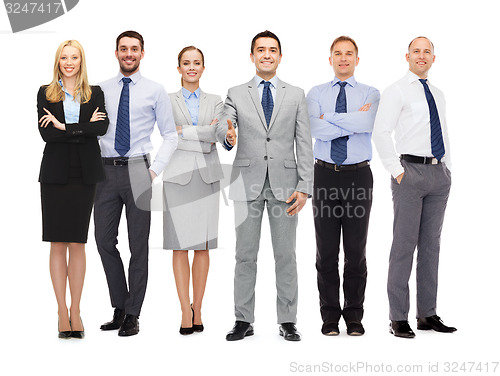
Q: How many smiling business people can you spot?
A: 6